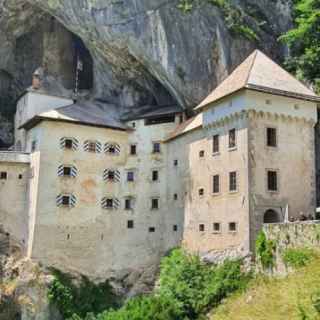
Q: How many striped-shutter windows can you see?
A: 7